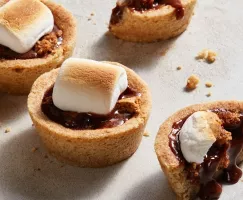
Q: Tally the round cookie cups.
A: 4